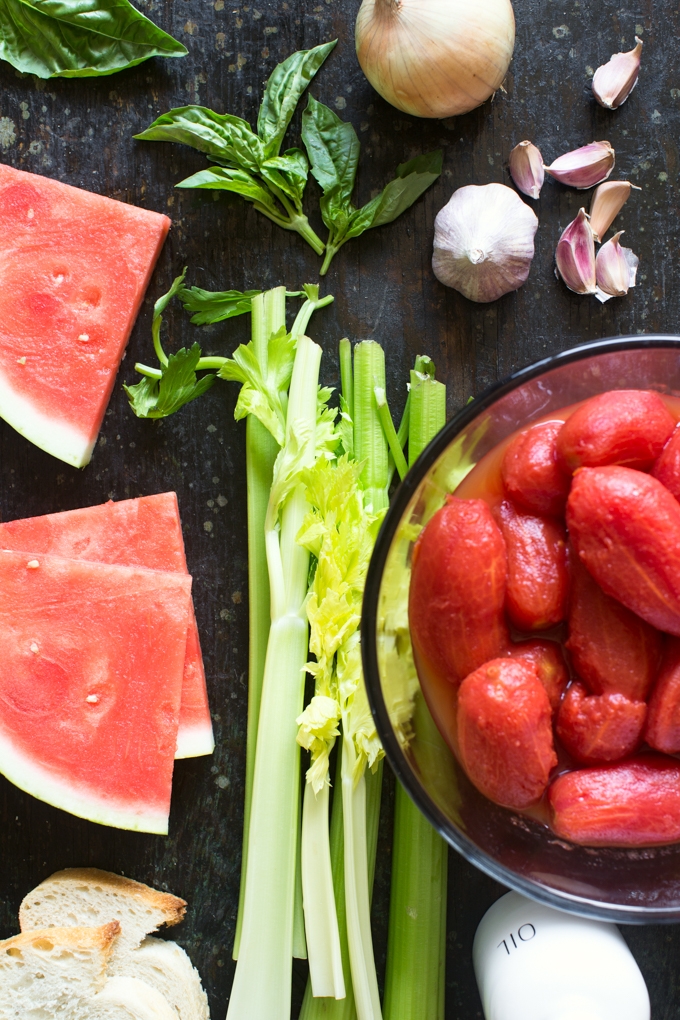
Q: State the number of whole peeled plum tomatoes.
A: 12